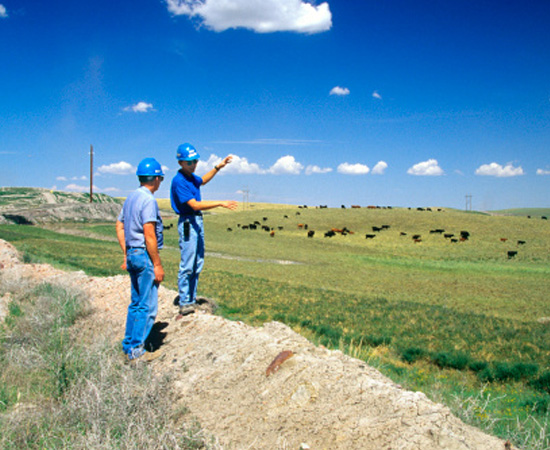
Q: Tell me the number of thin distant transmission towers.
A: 2